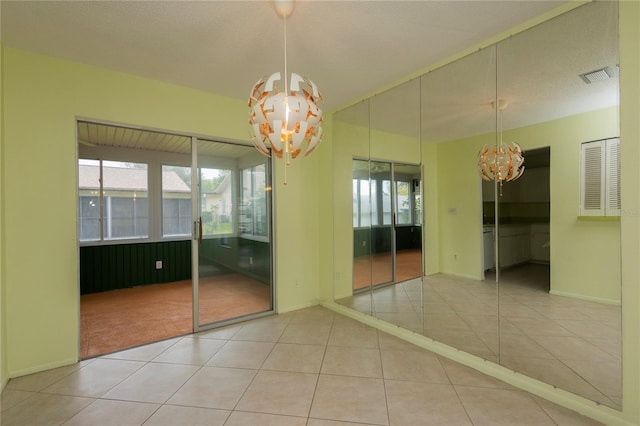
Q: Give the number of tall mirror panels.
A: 4